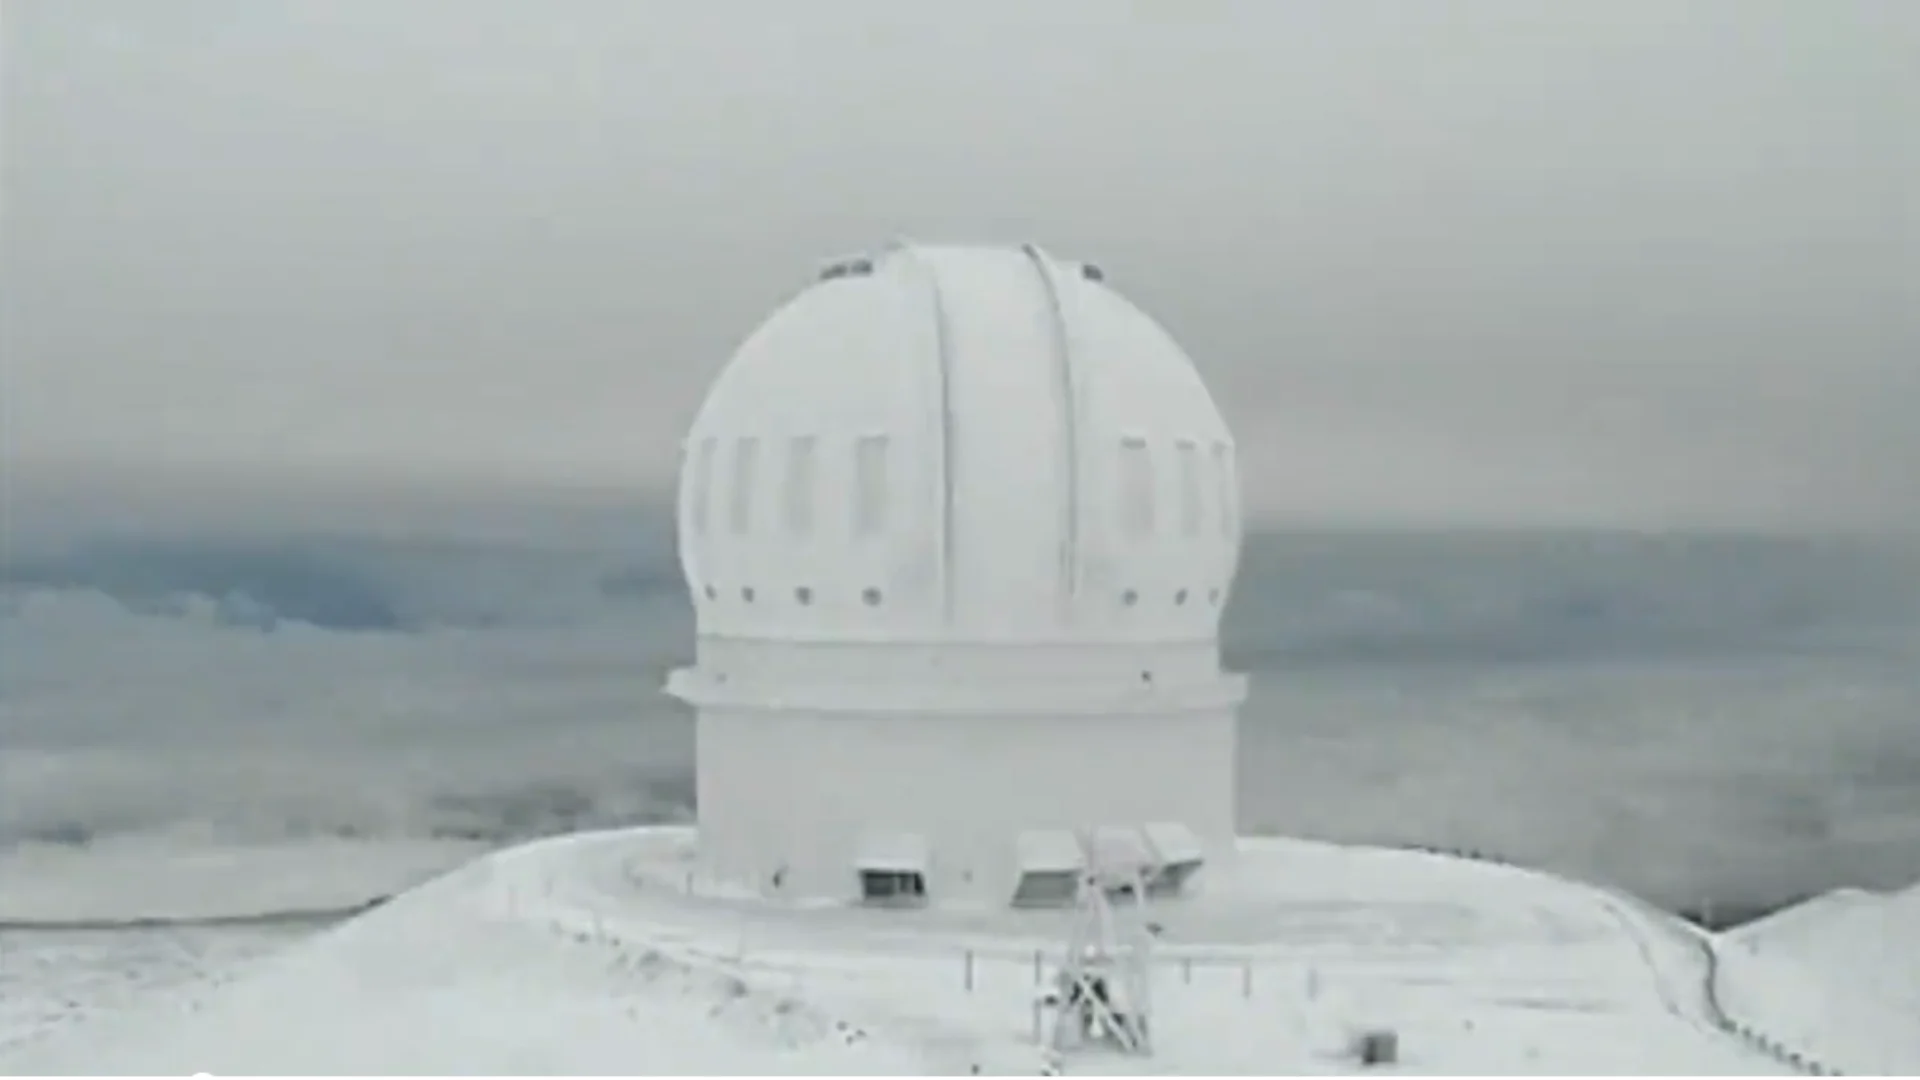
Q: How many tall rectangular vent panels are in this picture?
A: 7